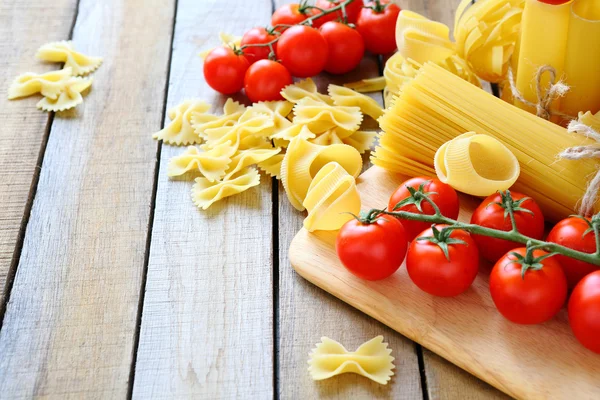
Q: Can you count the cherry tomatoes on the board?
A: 7